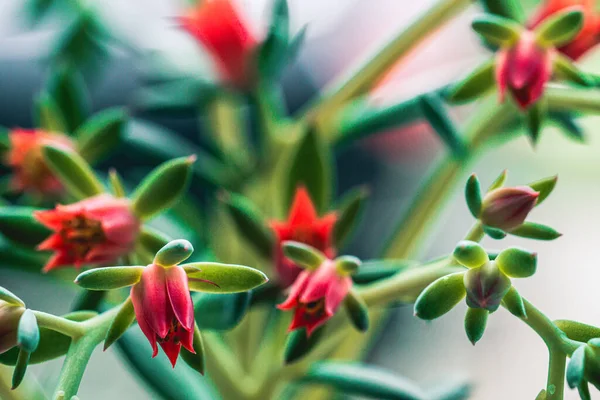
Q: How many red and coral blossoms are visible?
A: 8